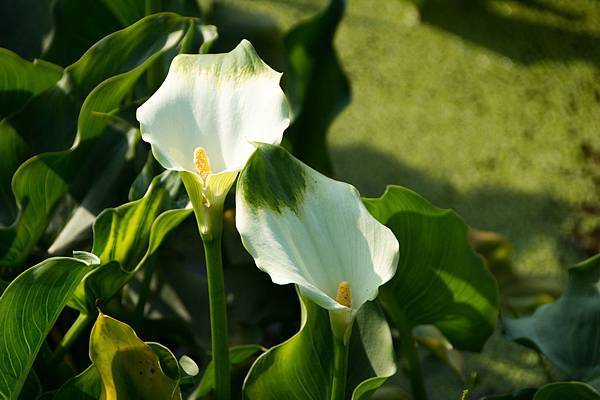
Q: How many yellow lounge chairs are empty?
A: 0